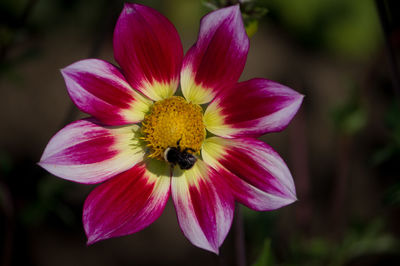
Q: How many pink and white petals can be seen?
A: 8